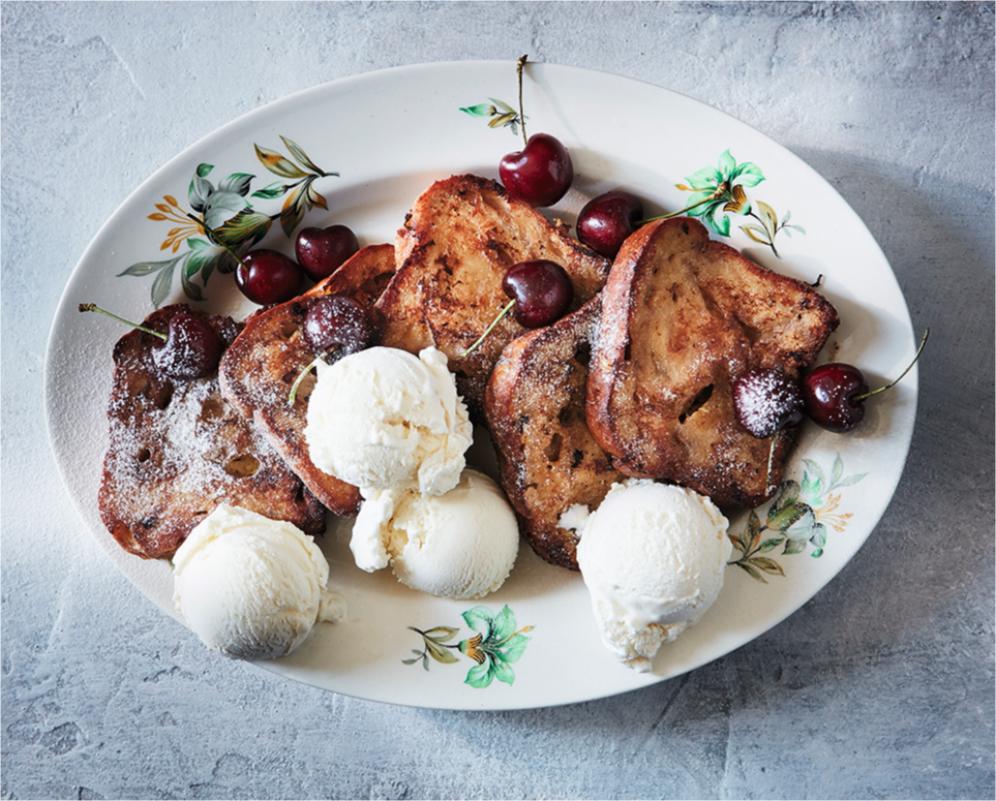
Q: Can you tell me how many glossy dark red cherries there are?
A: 9